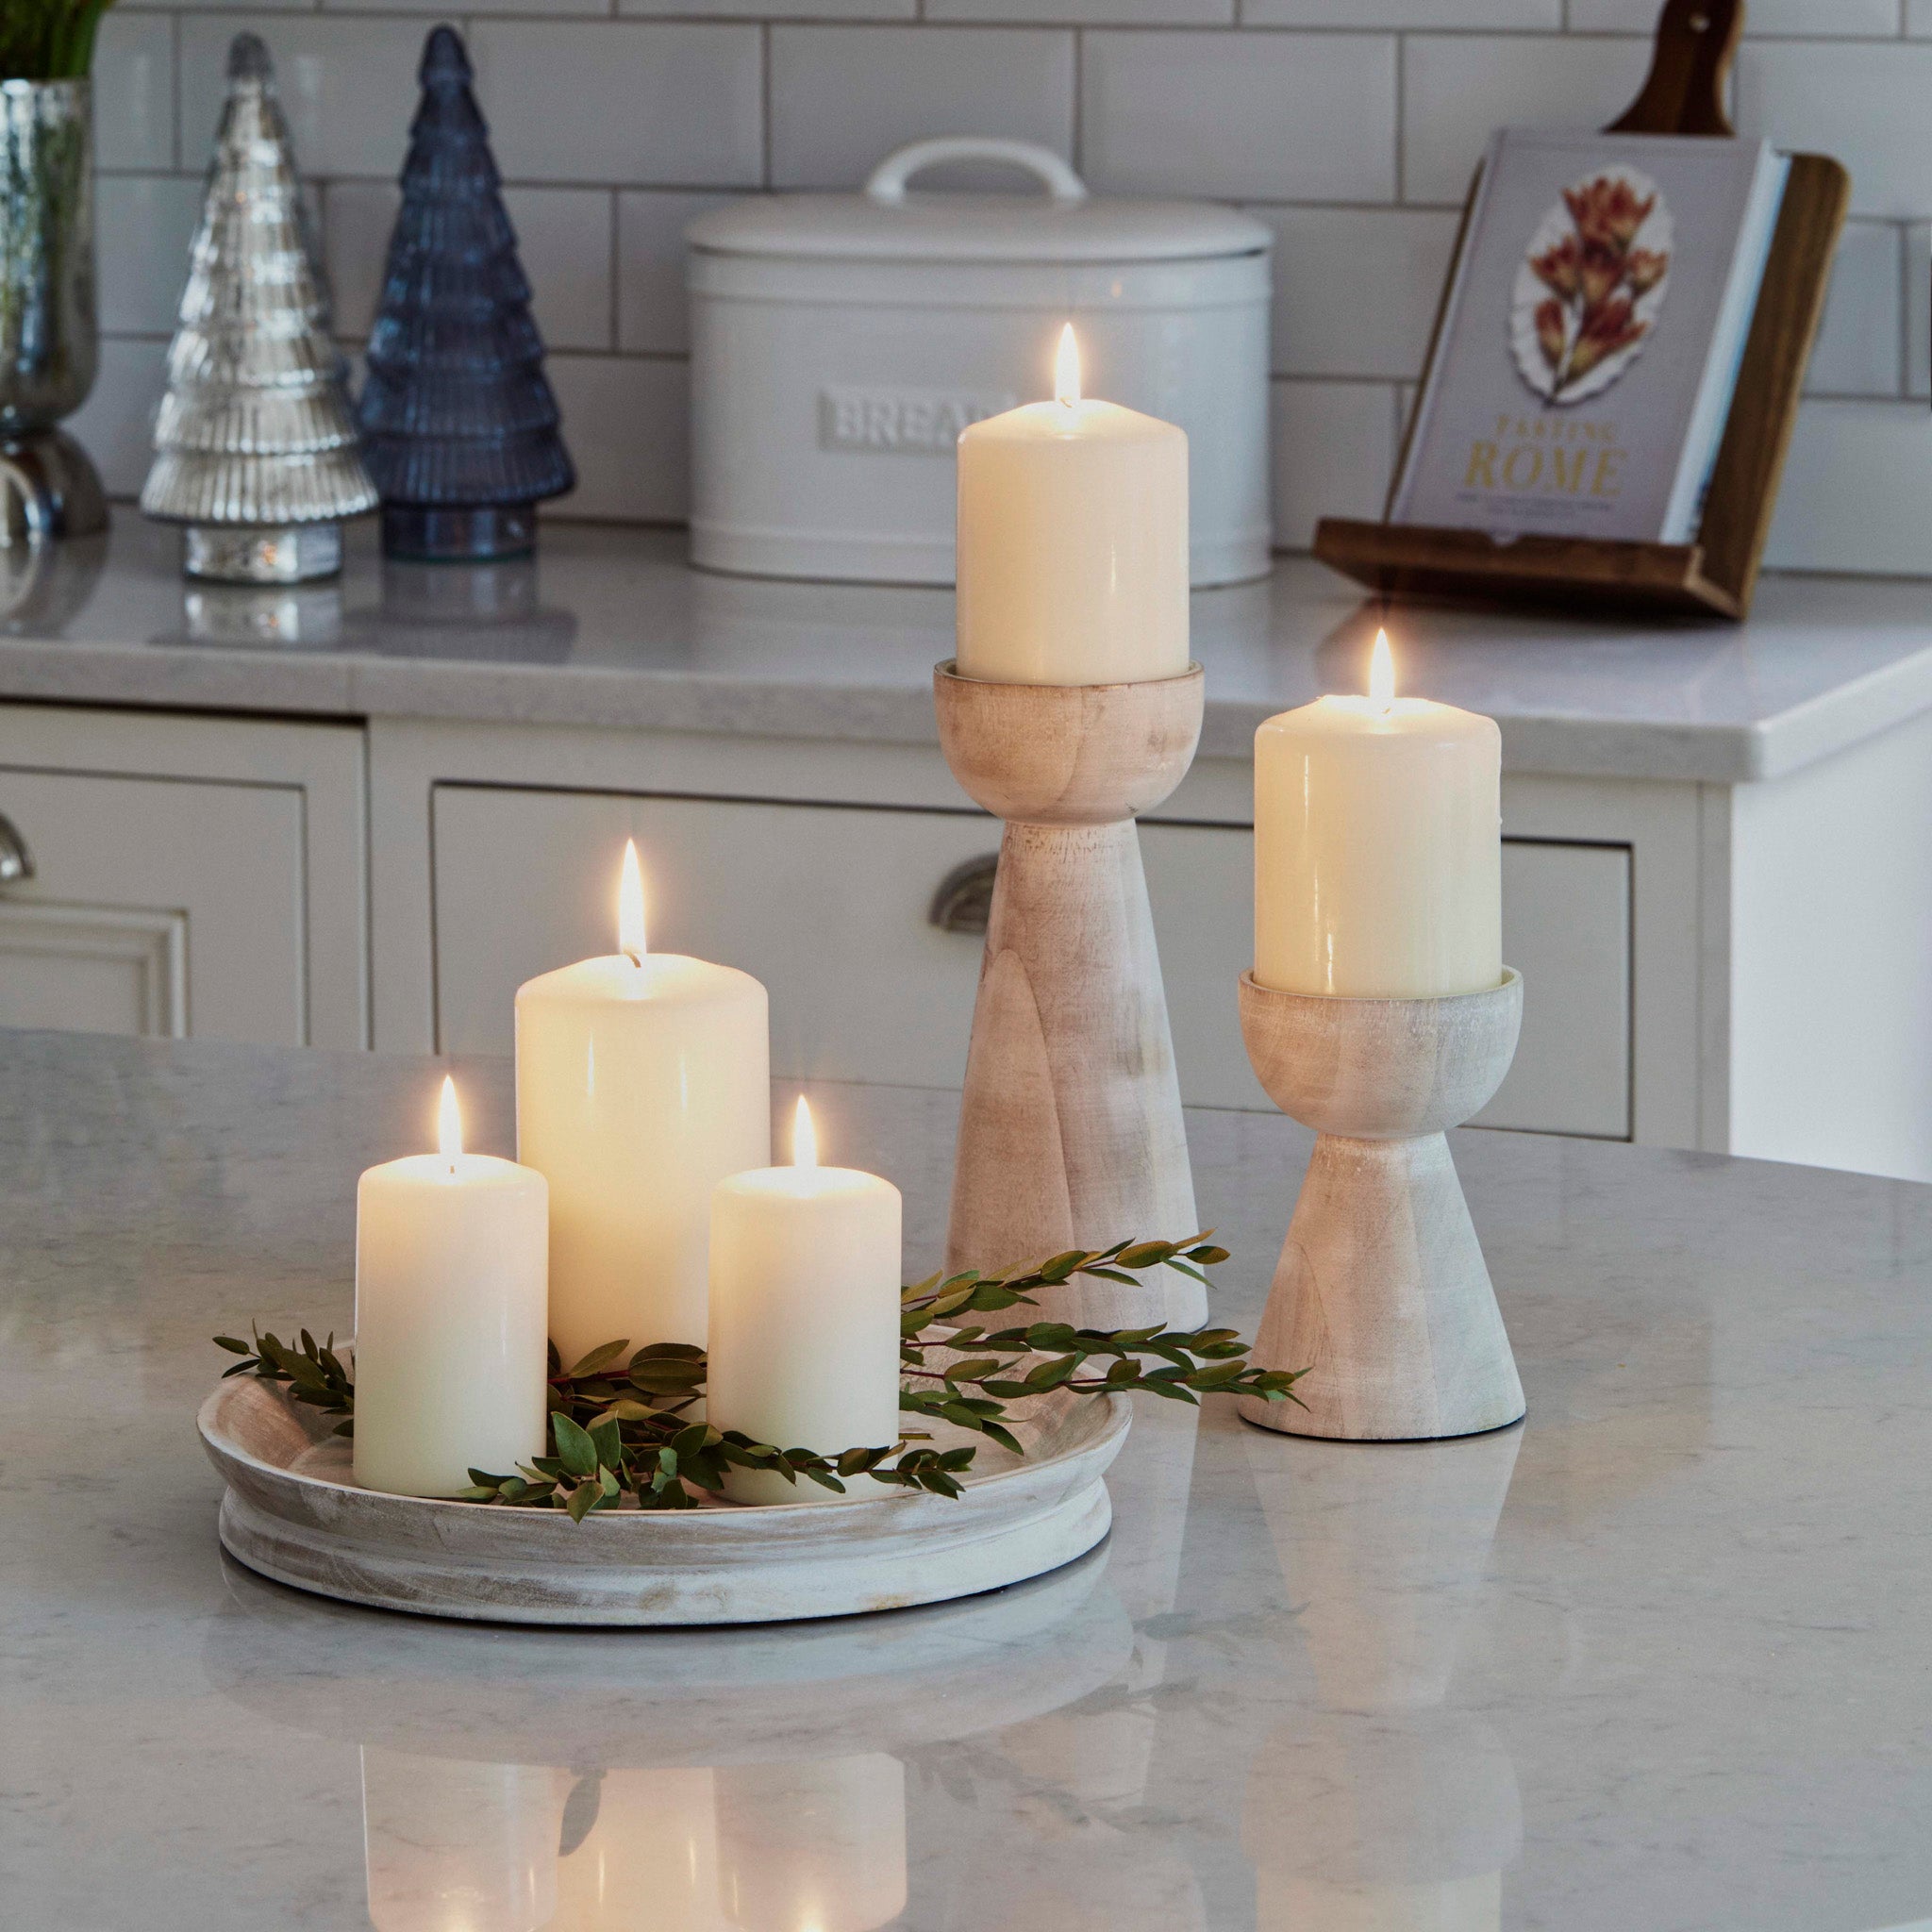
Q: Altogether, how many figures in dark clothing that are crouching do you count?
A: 0